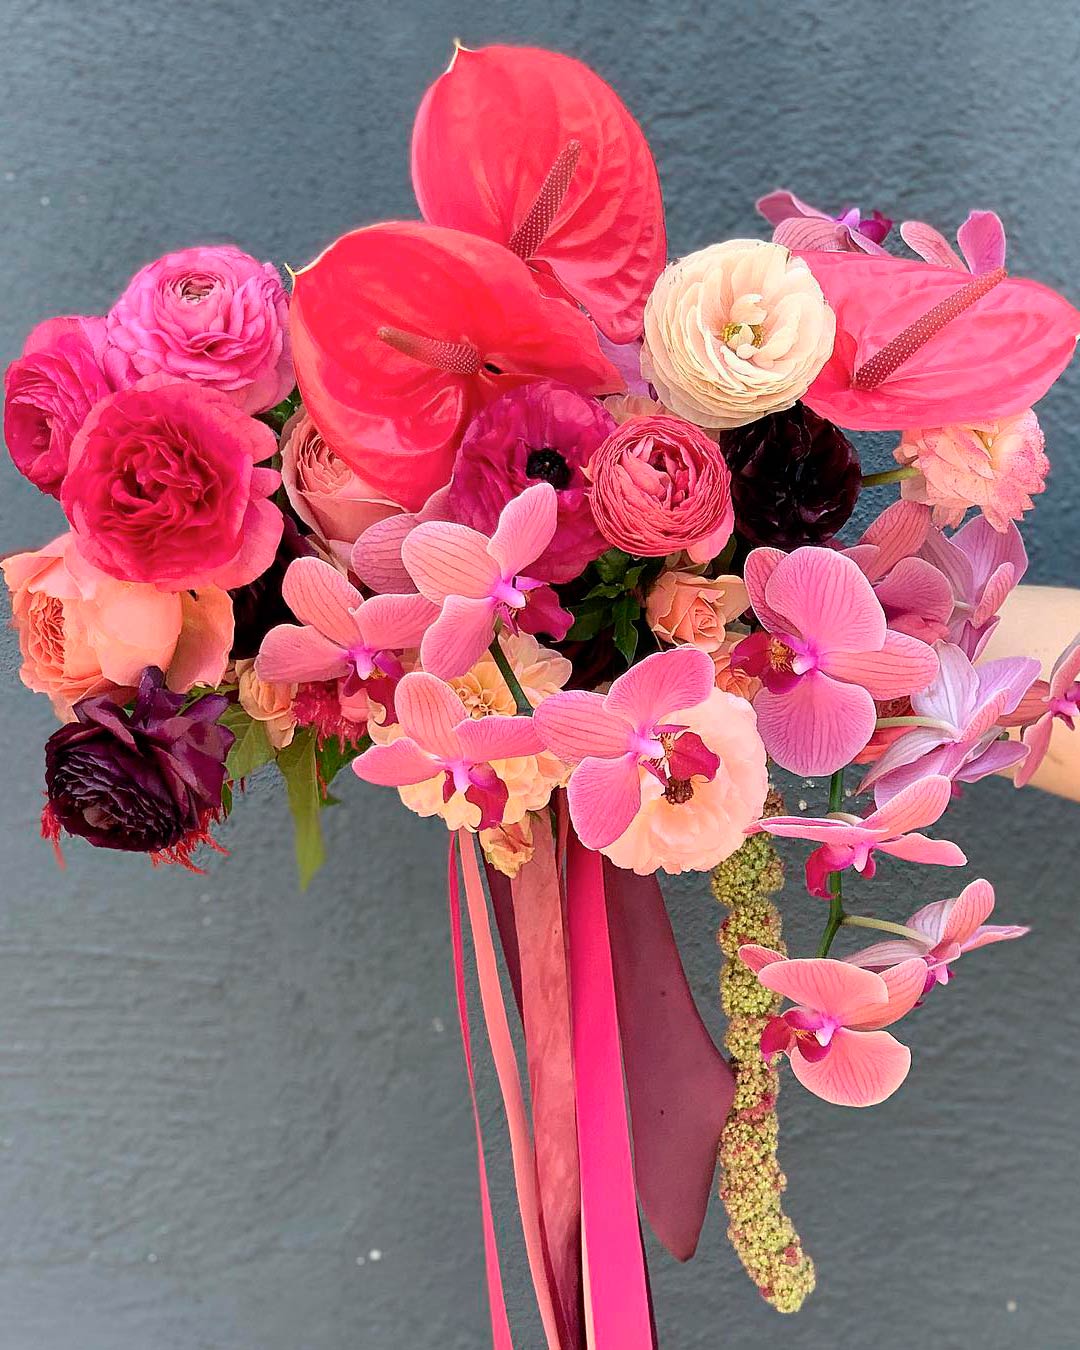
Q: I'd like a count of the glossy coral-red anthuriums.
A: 3